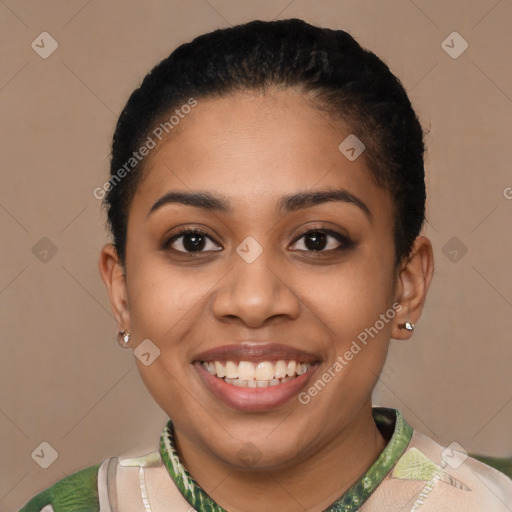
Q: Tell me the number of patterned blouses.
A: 1